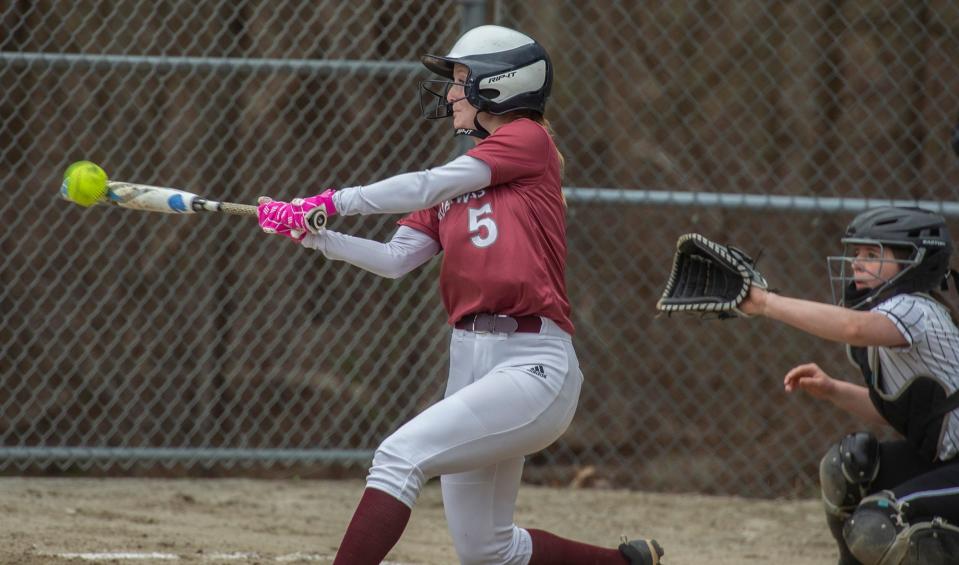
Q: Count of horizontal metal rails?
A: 3